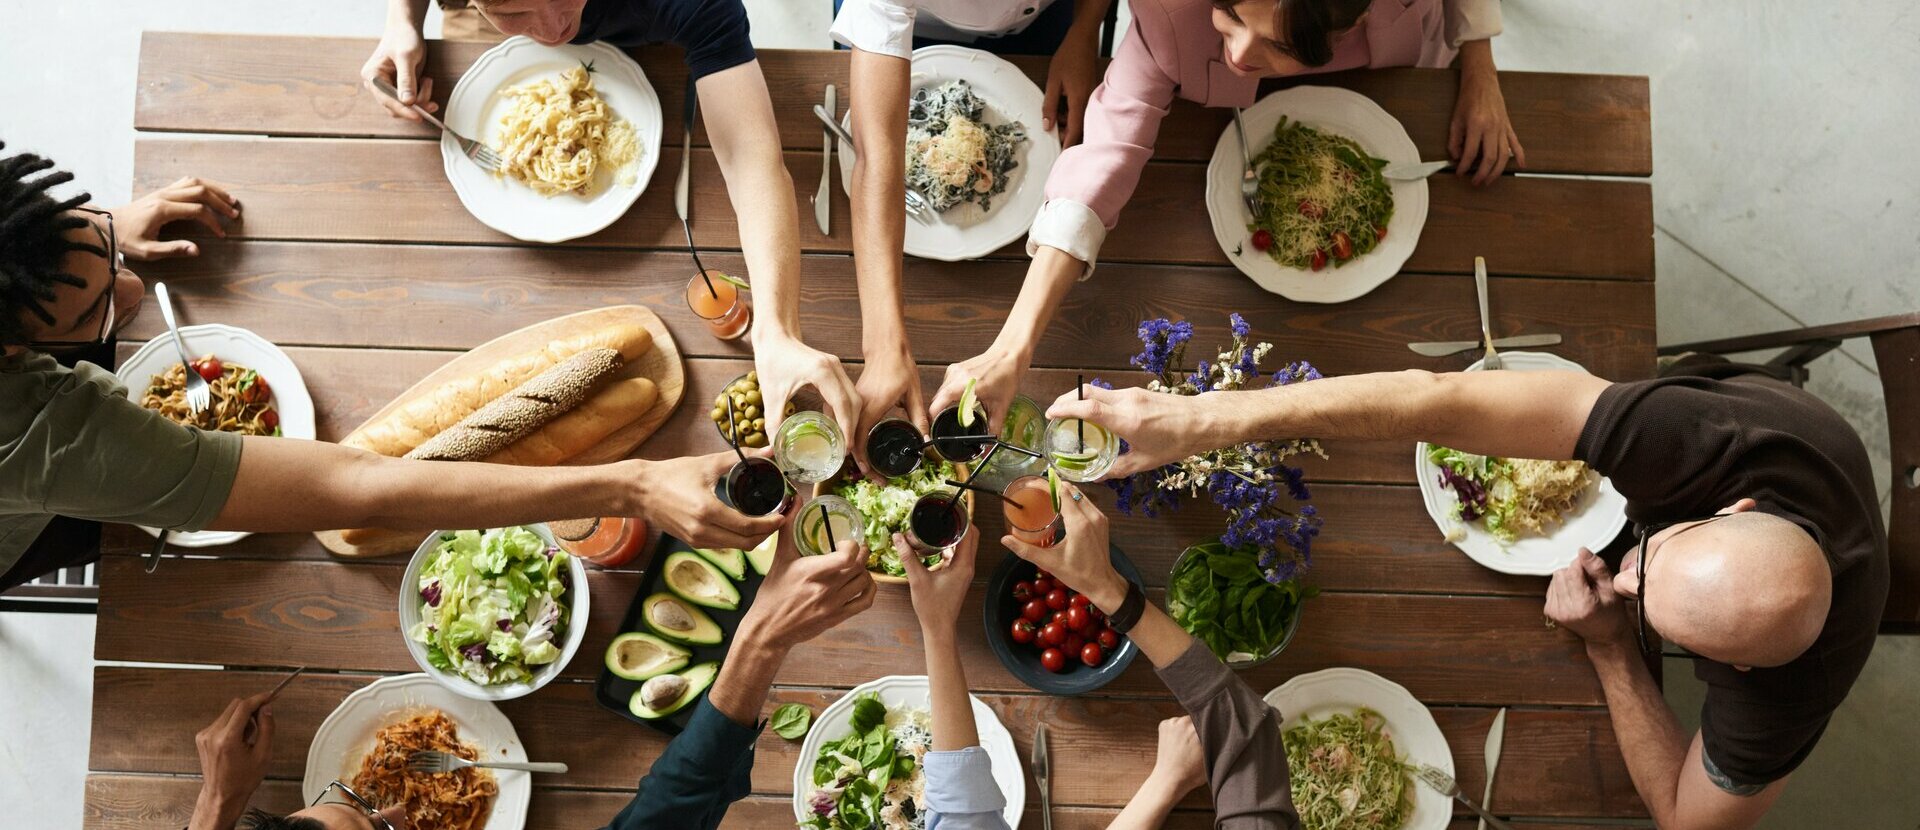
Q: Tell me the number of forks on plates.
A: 7